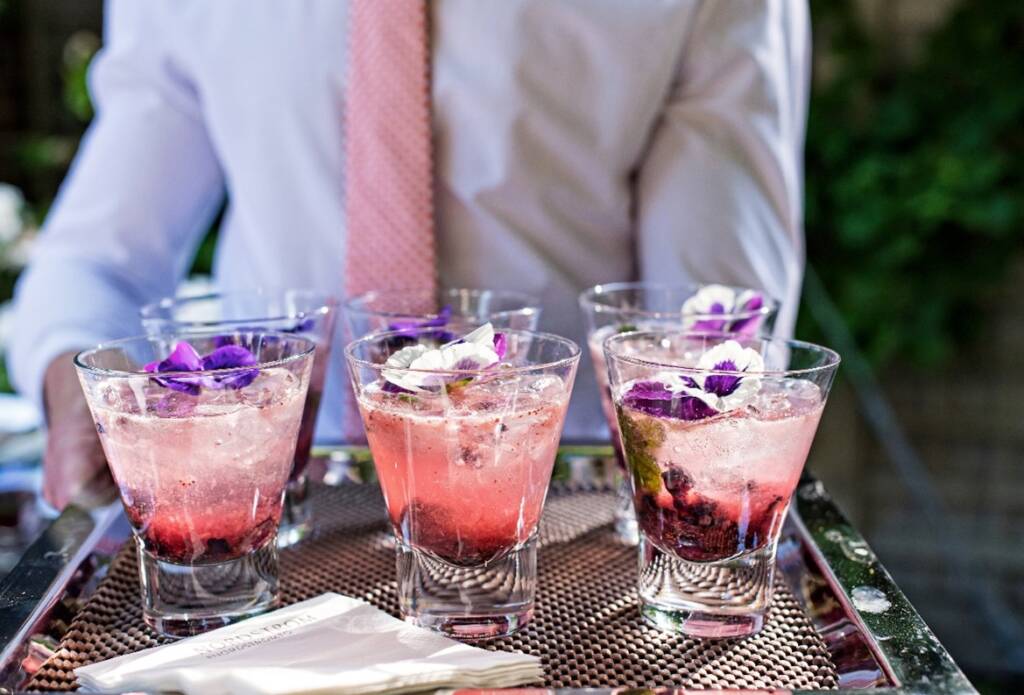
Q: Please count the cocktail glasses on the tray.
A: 6